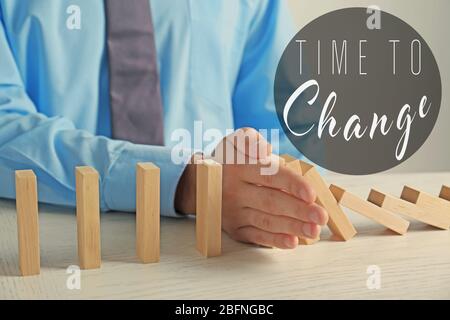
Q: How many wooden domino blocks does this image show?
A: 11